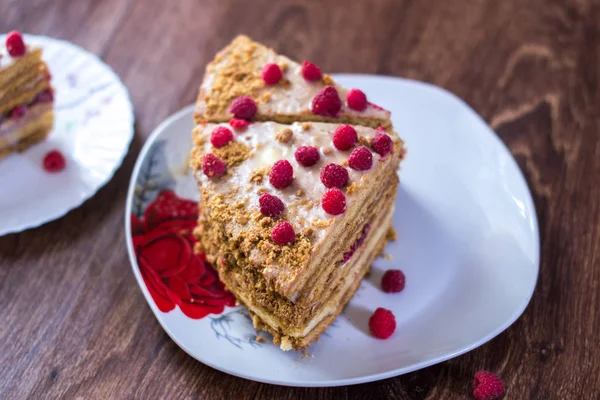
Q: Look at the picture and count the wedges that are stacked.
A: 2